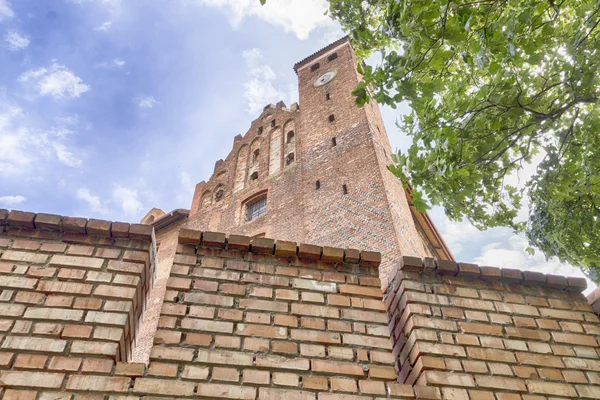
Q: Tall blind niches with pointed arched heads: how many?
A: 4